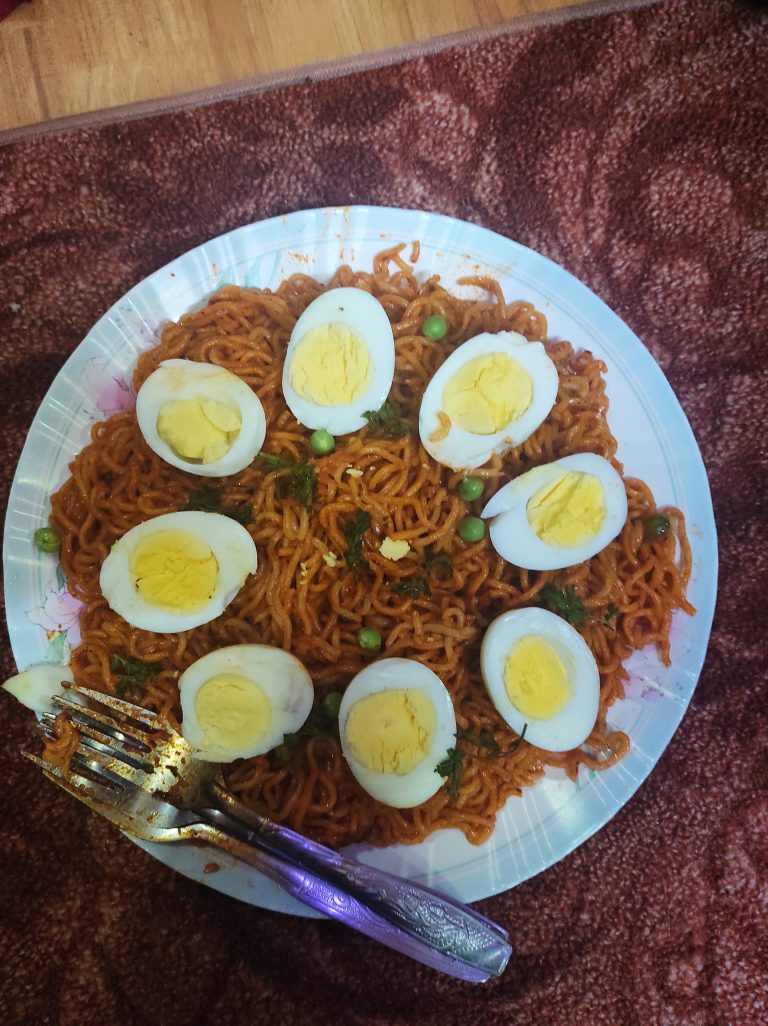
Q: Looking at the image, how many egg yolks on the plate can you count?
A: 8